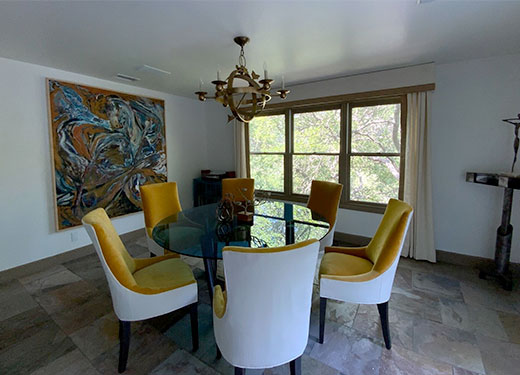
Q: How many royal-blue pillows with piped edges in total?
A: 0